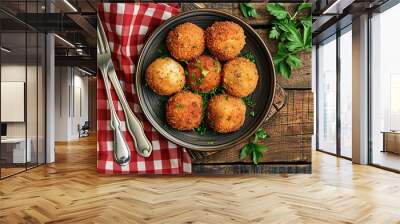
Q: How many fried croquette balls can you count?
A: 7